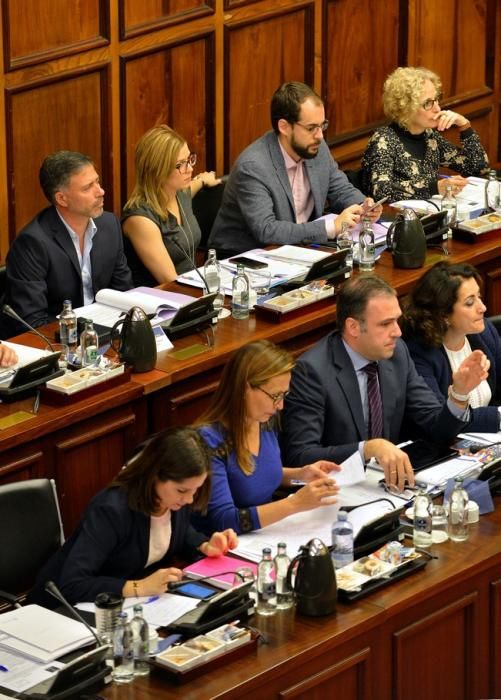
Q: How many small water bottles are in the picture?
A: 15